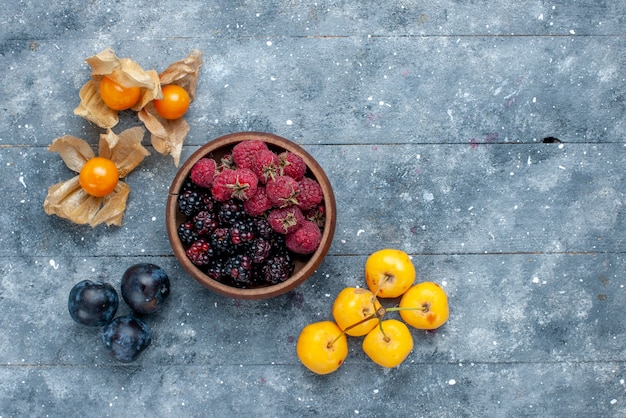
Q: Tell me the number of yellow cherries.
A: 5